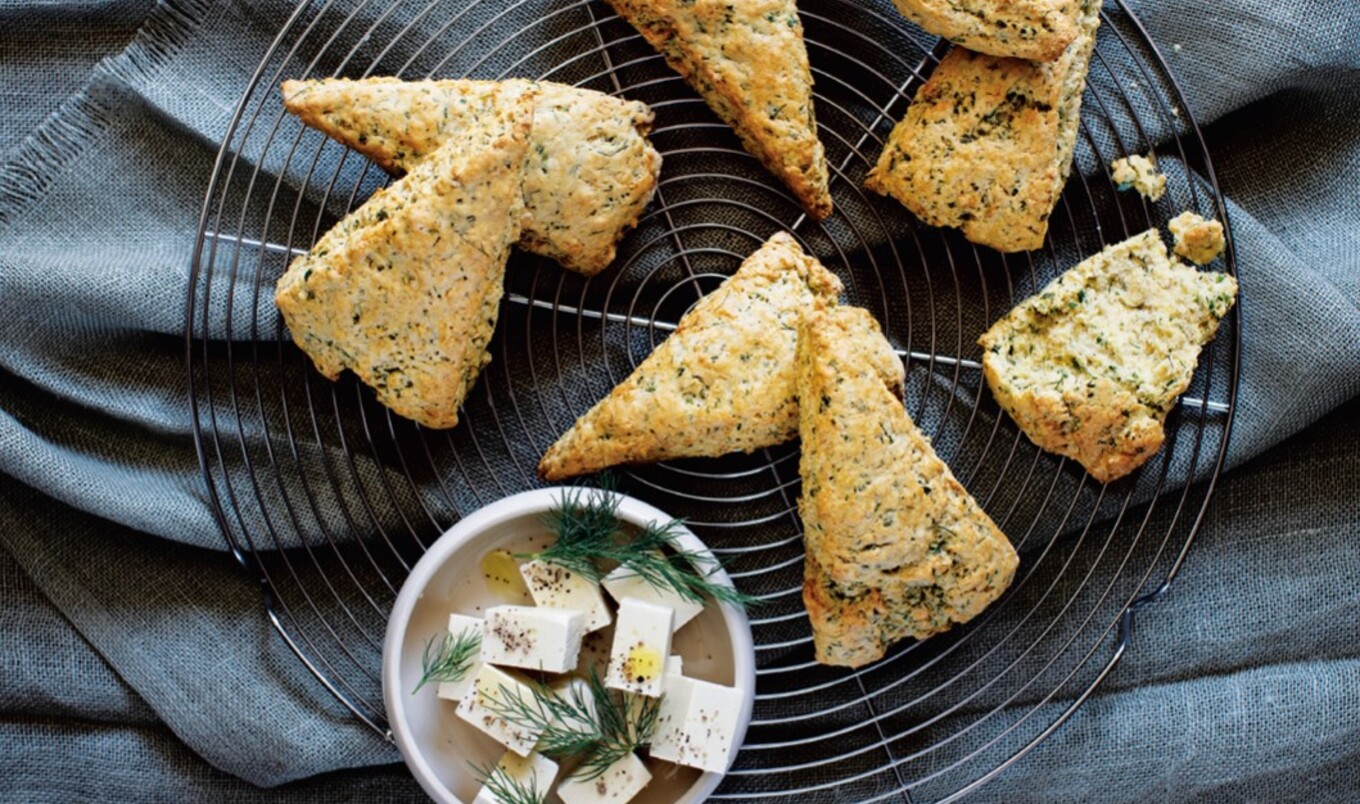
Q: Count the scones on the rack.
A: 8